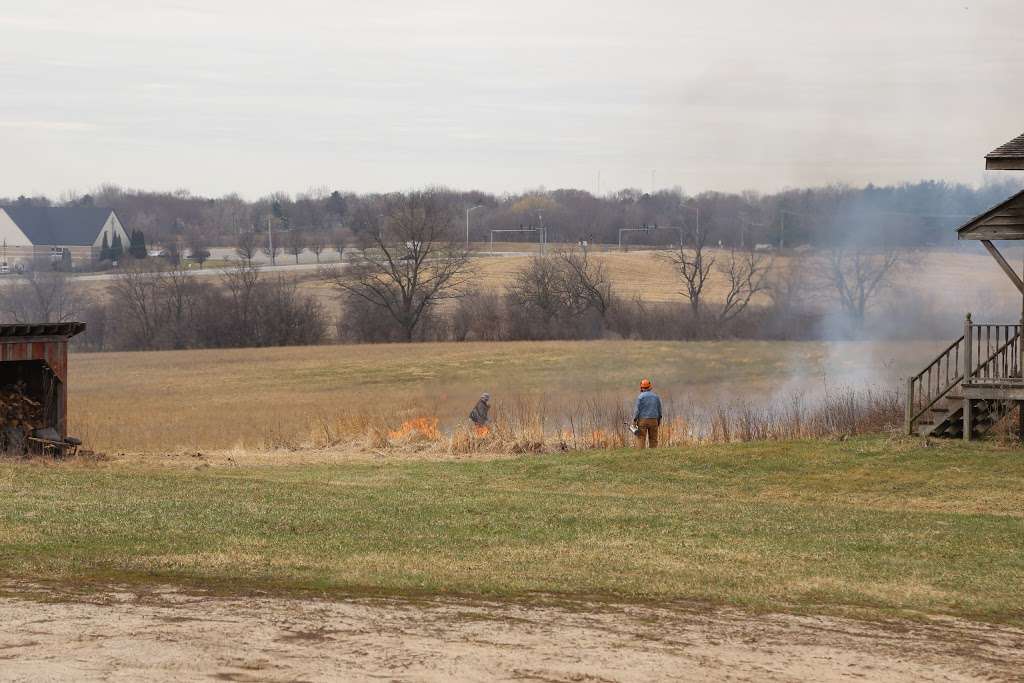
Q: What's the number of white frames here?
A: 2